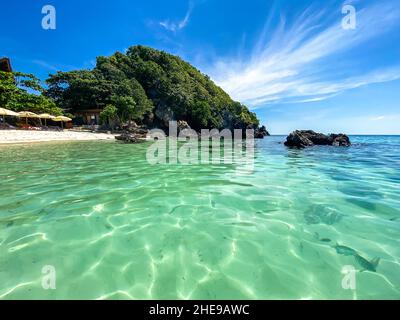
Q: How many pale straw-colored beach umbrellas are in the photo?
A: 4